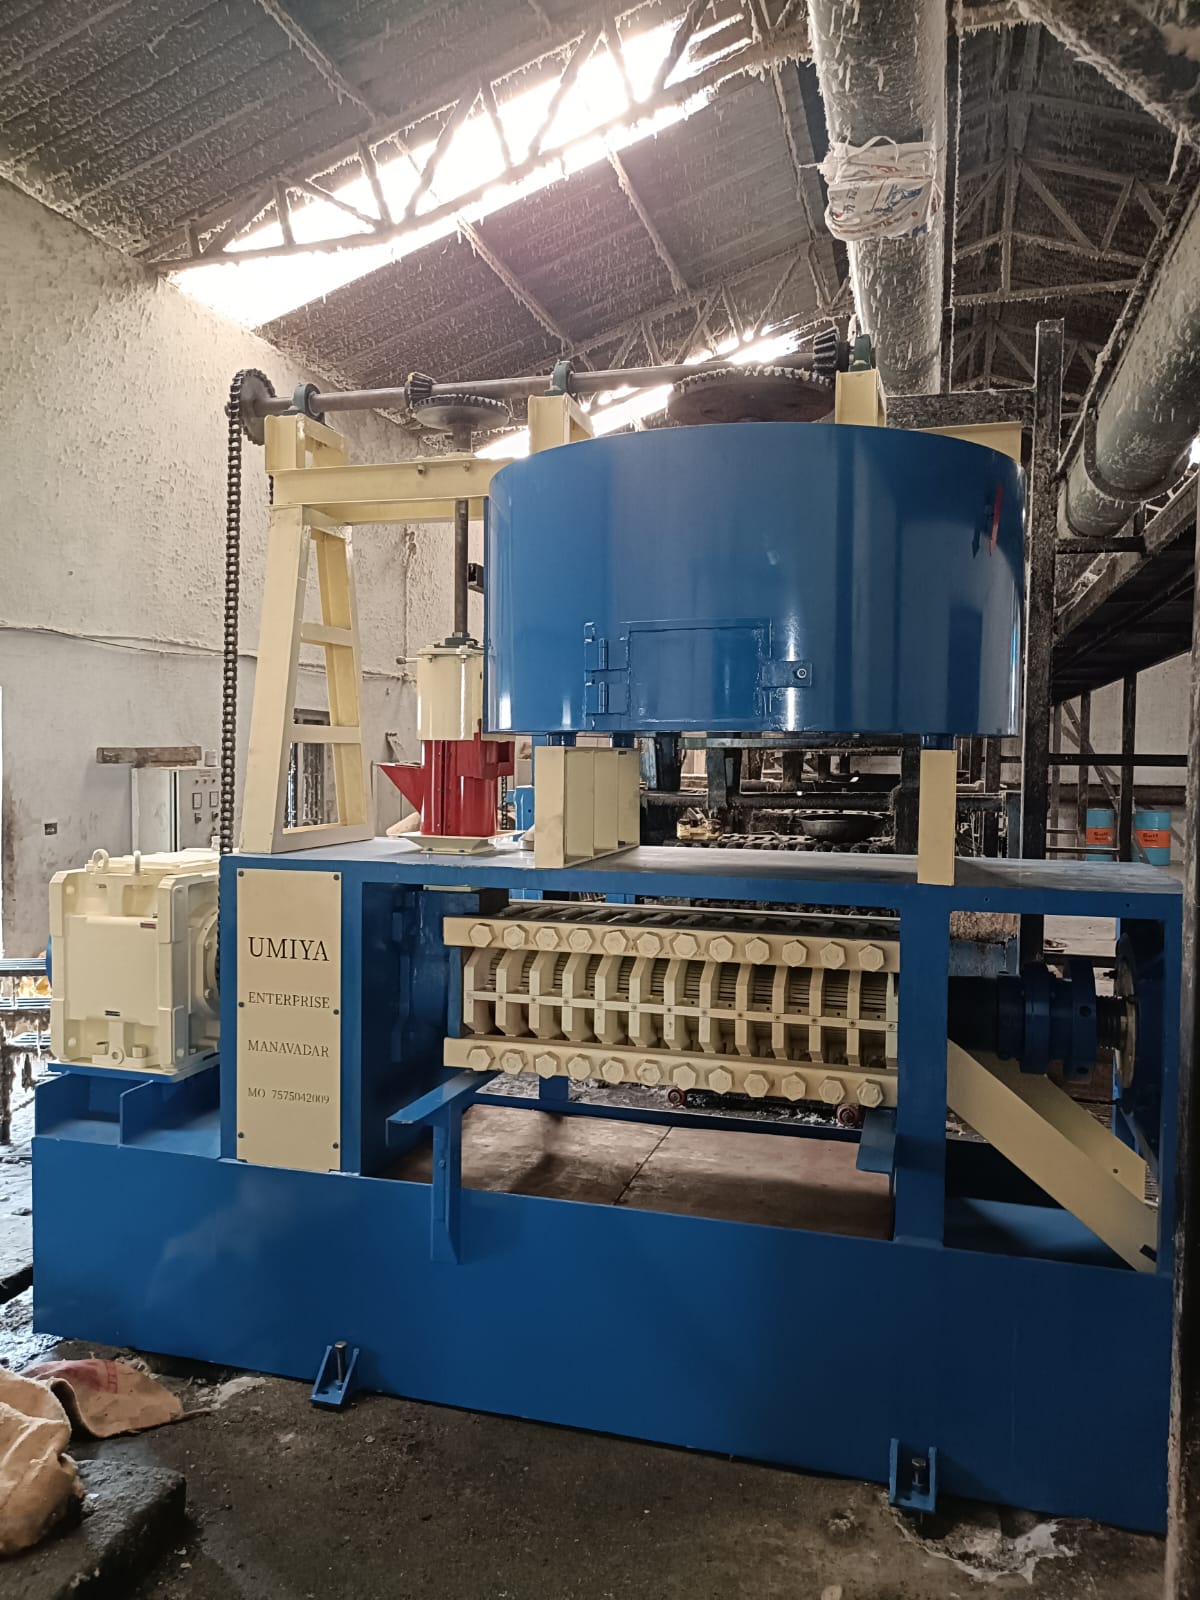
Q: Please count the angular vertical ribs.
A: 13